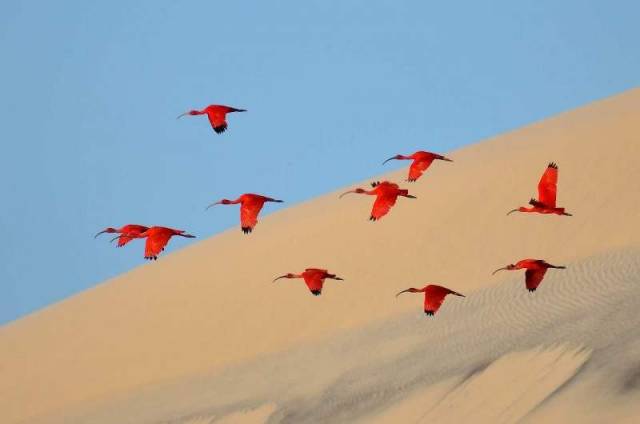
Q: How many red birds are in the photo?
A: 10